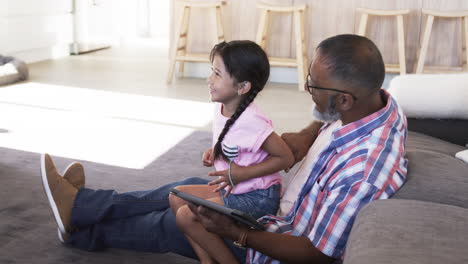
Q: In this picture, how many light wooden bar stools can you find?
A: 4